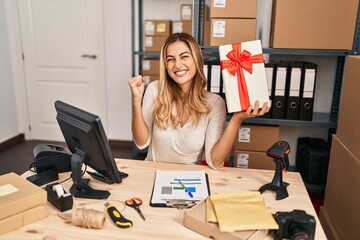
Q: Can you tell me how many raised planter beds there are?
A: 0